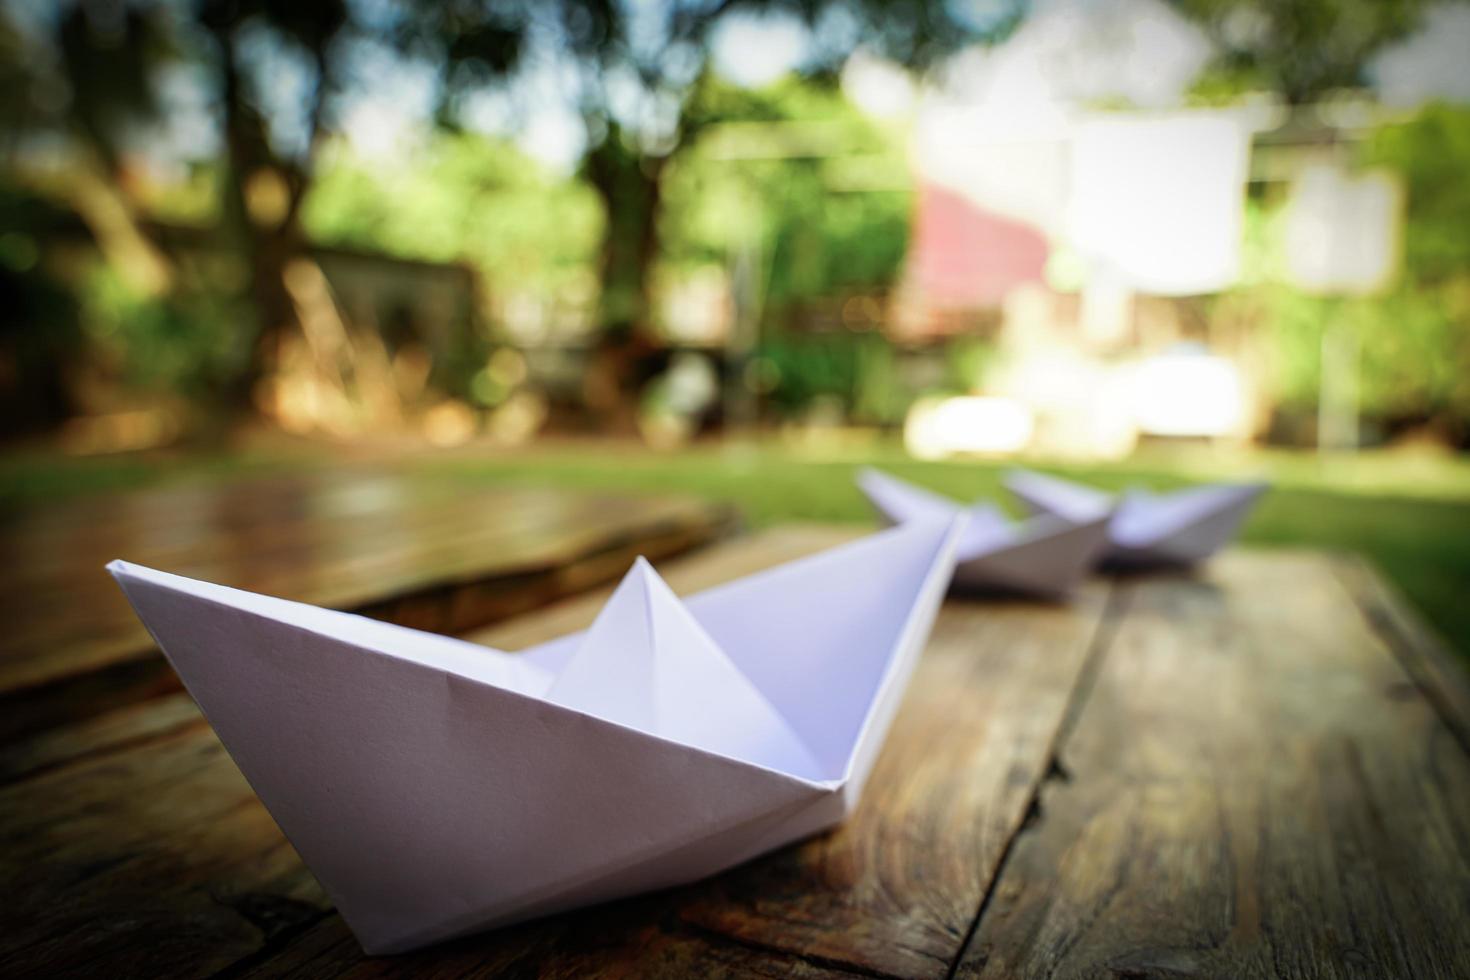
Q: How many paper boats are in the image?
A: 3